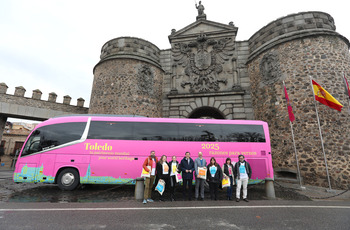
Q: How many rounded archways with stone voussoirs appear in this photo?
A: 1